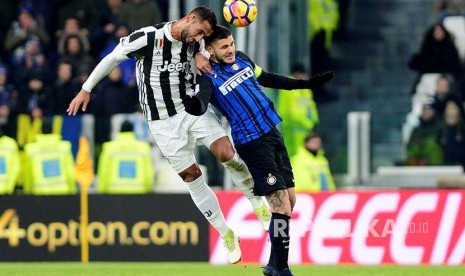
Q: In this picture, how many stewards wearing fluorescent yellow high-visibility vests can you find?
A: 6